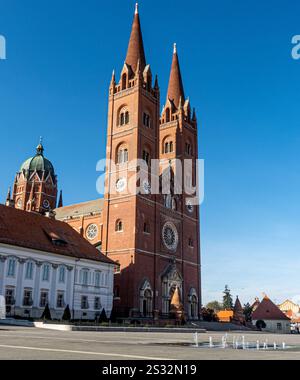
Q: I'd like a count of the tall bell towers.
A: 2